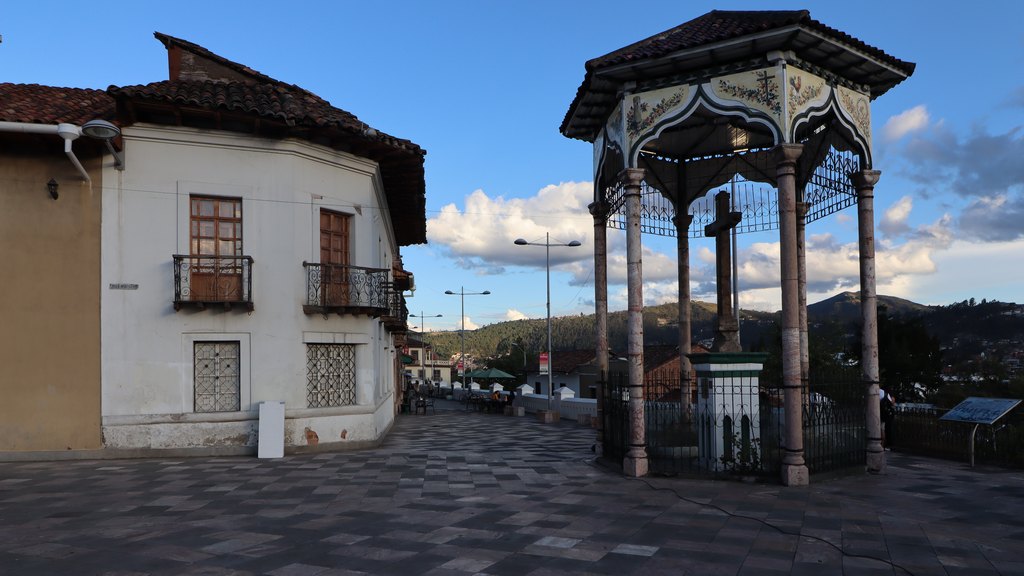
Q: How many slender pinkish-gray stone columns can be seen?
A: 6